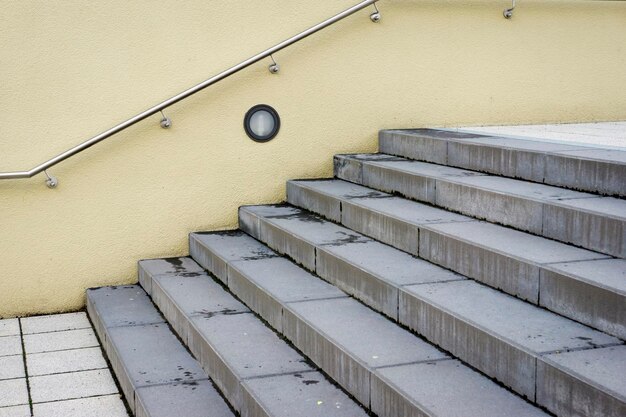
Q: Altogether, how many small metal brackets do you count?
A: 5